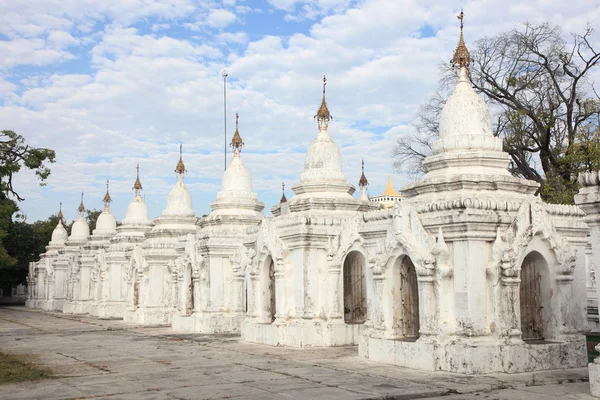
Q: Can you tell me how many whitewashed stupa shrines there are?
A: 8